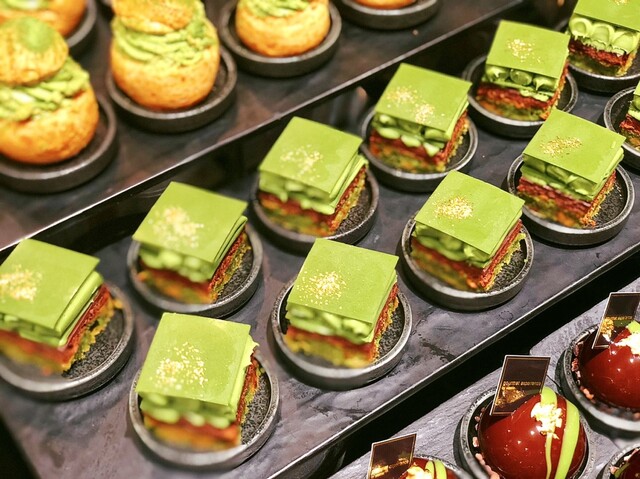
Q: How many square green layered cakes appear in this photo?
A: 11